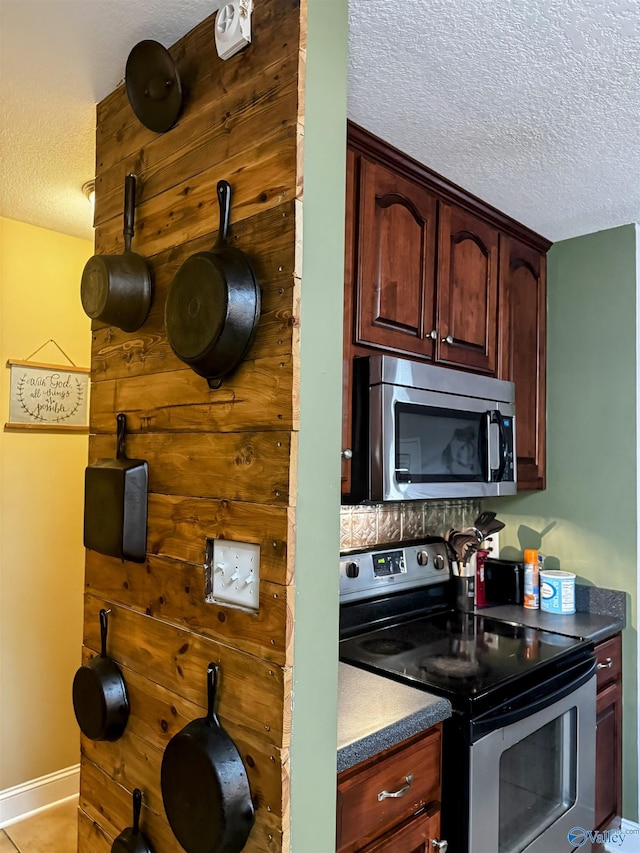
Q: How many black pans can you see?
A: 6